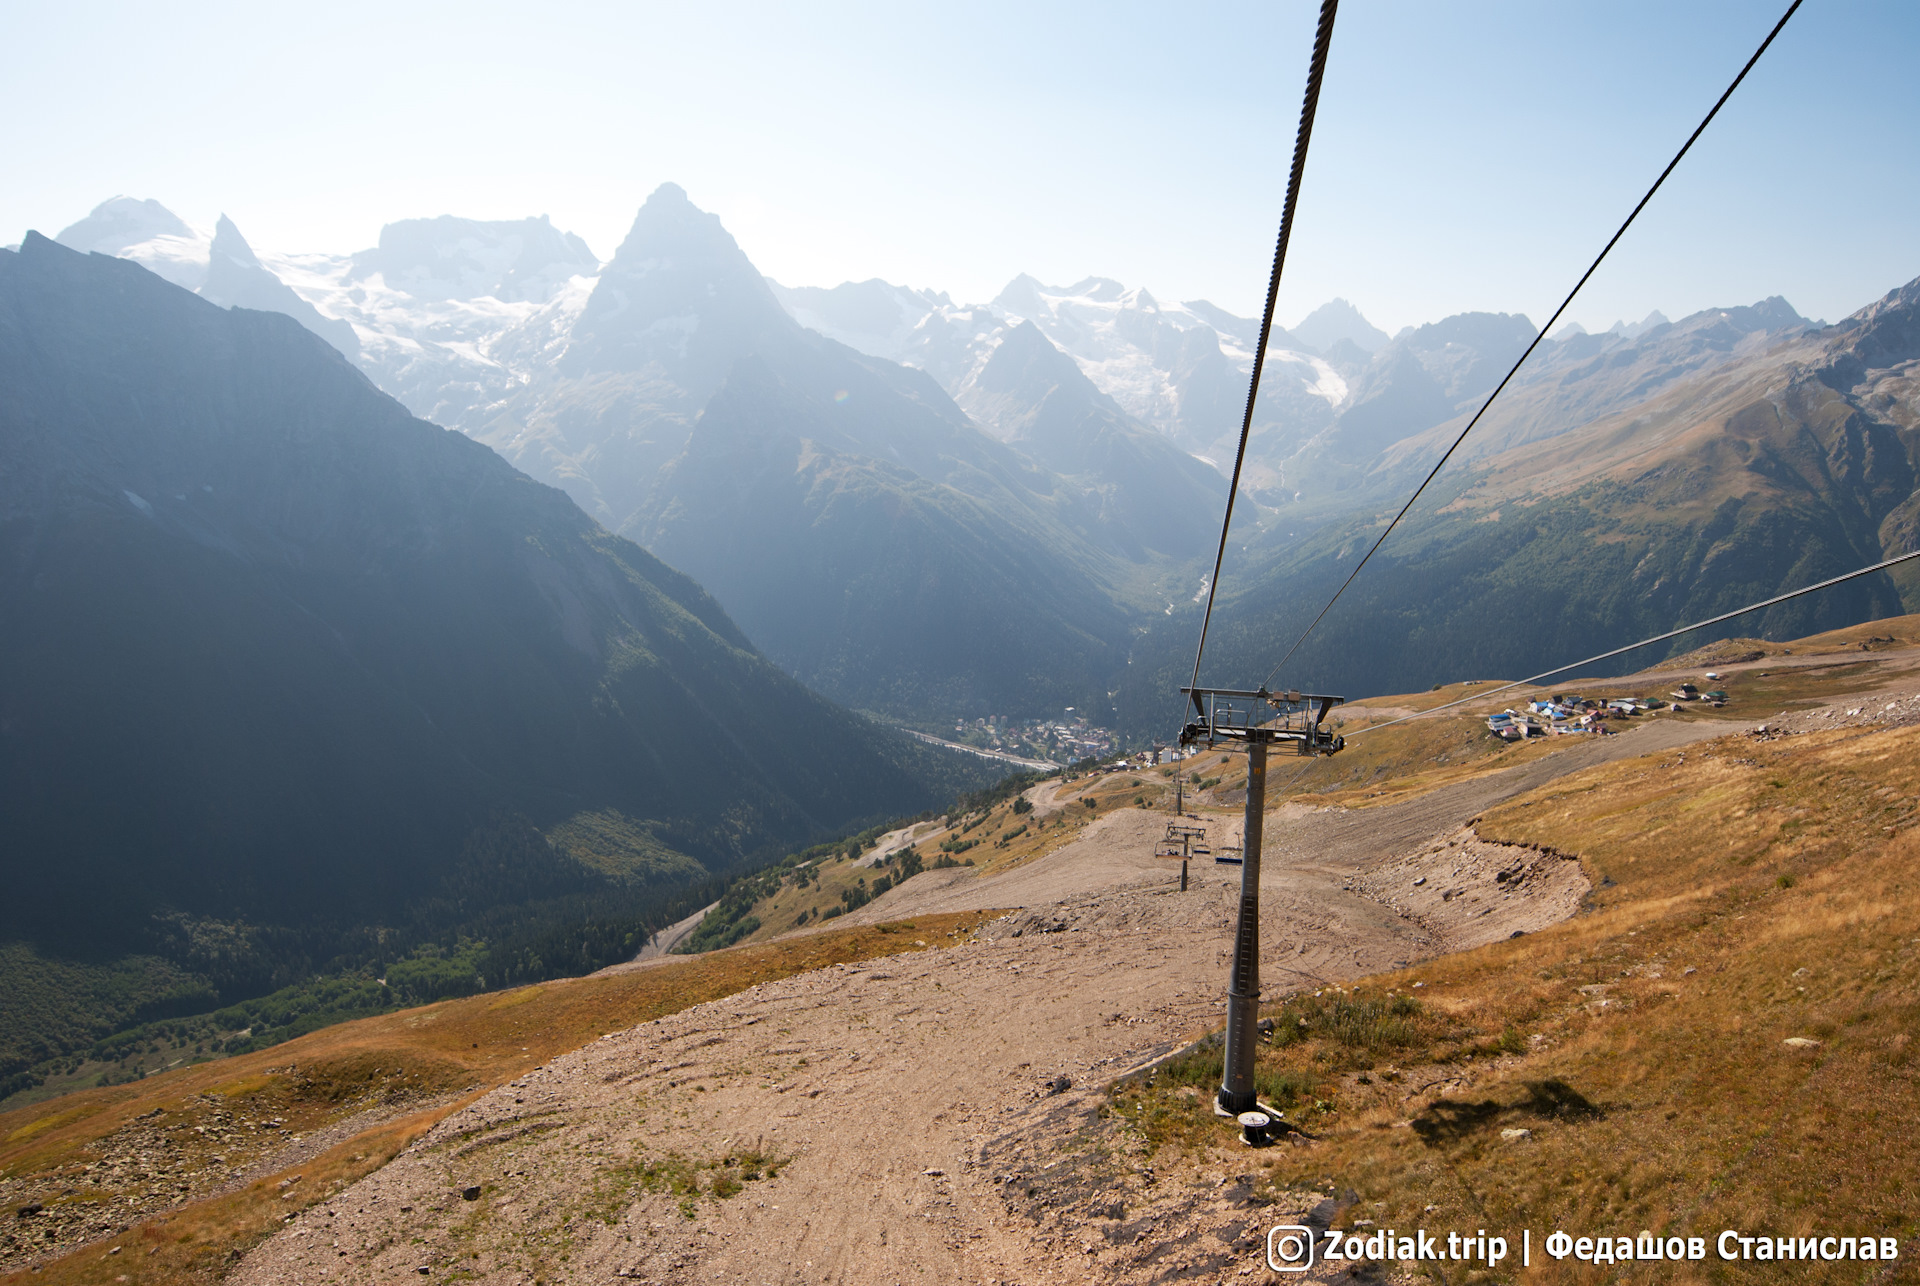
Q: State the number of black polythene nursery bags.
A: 0